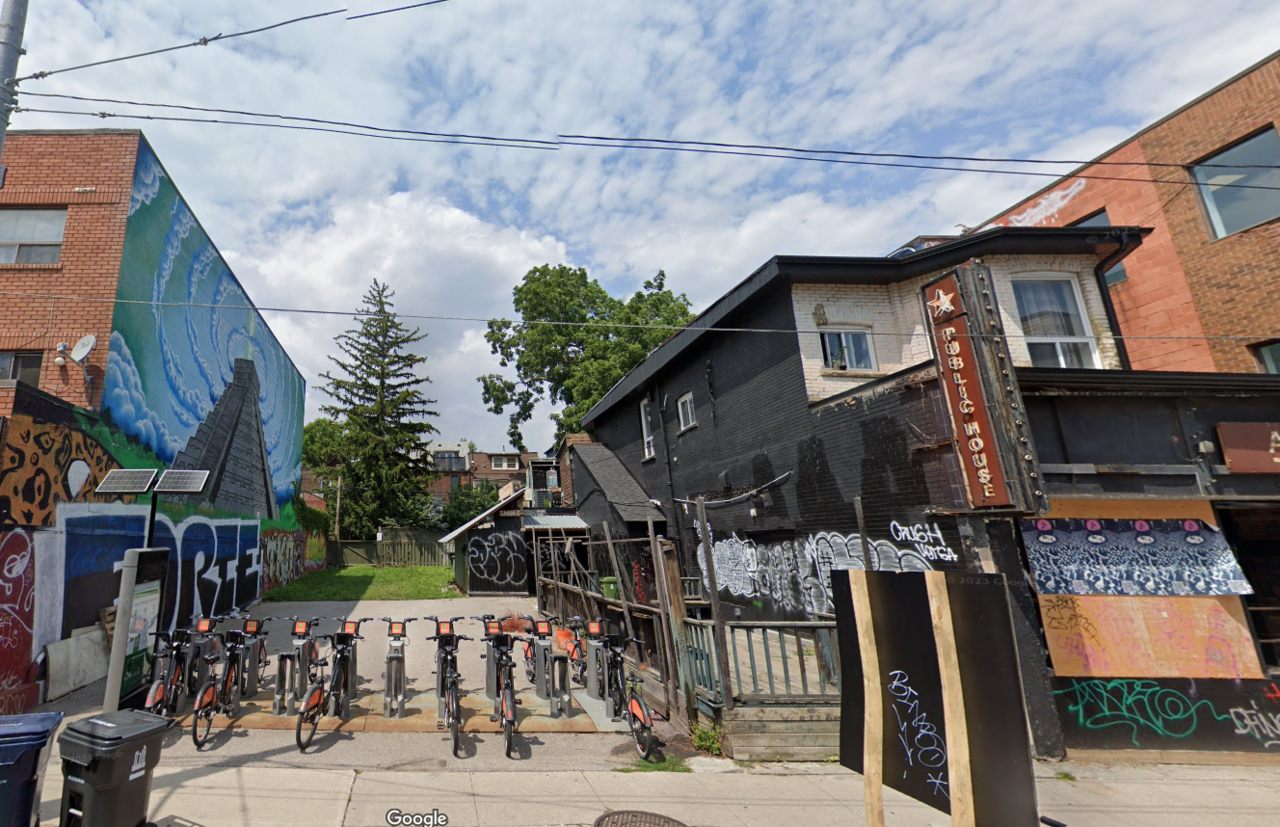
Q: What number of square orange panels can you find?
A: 9